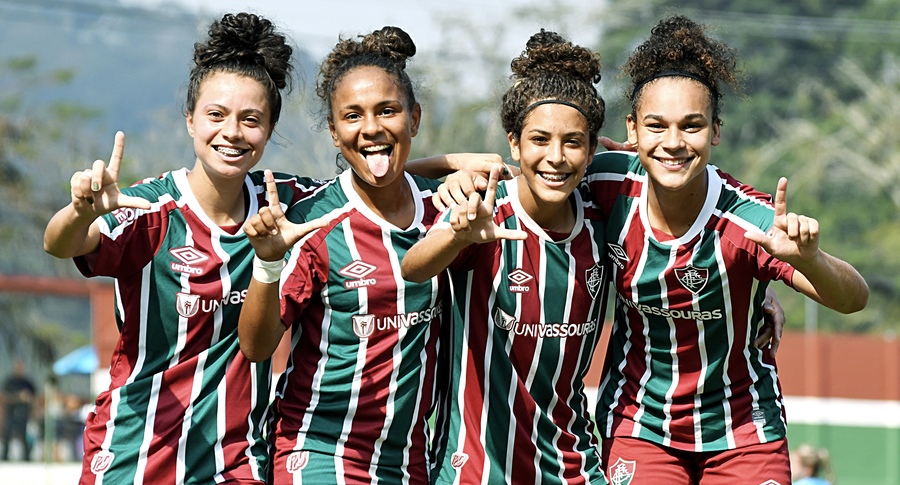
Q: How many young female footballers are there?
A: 4